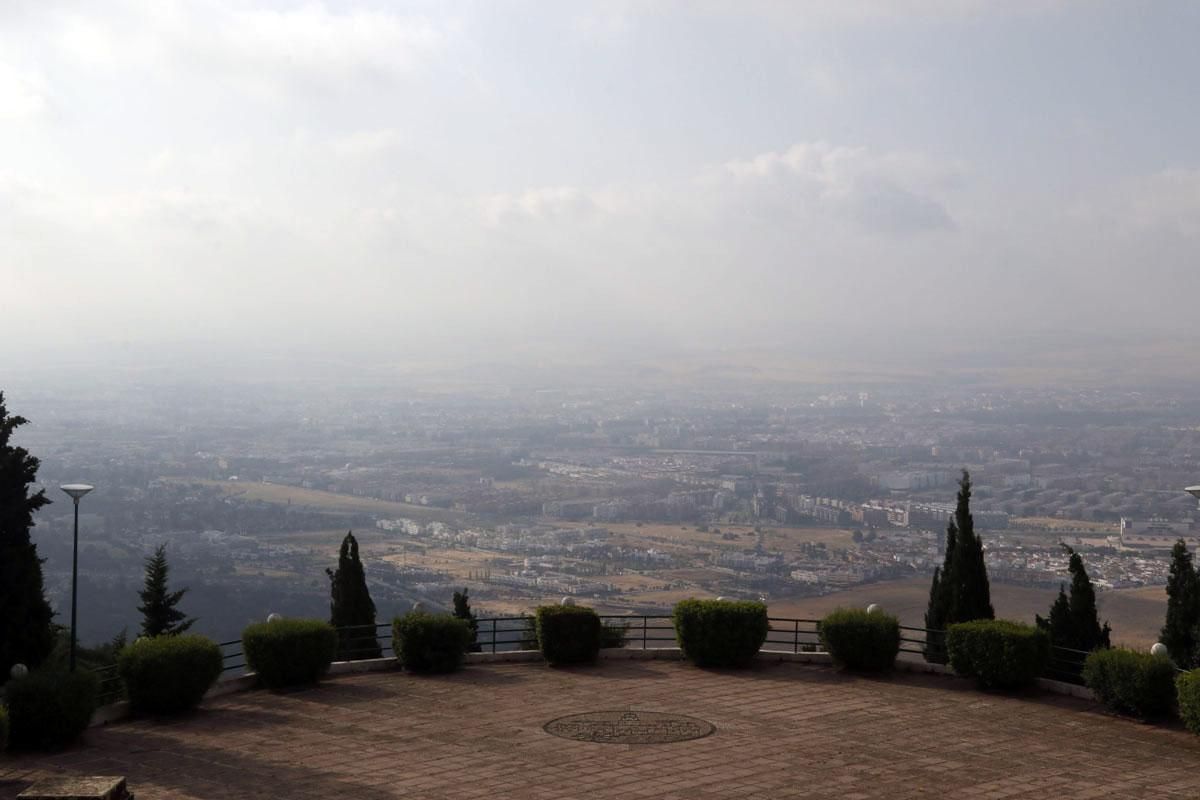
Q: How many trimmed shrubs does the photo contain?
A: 11